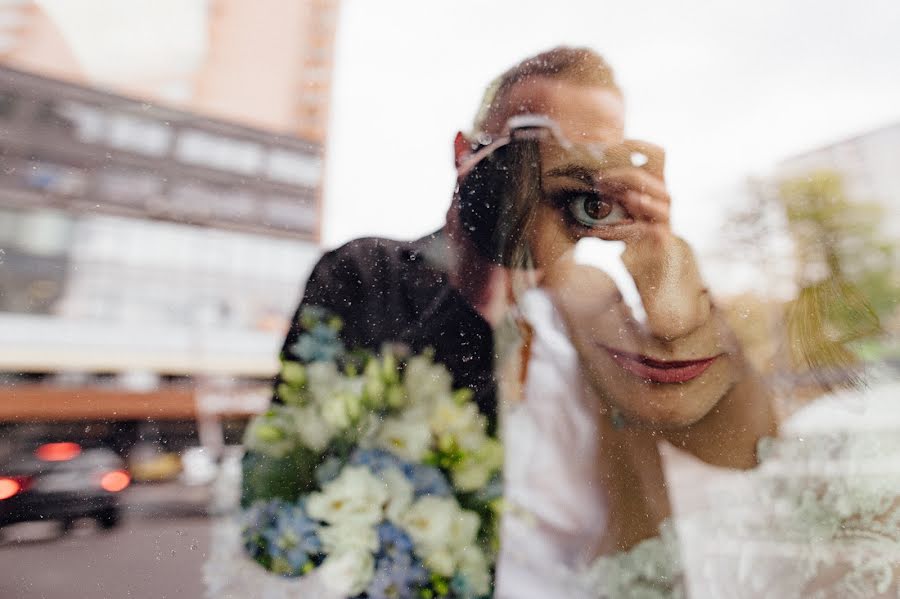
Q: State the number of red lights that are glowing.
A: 3